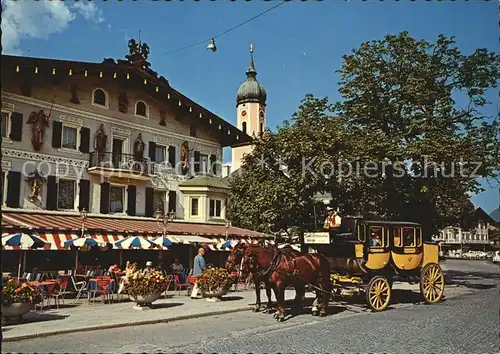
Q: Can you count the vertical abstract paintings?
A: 0